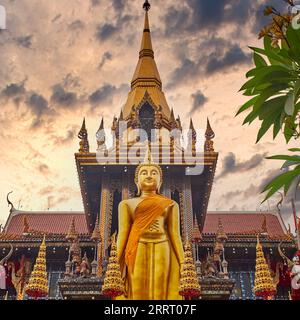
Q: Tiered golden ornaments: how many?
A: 4